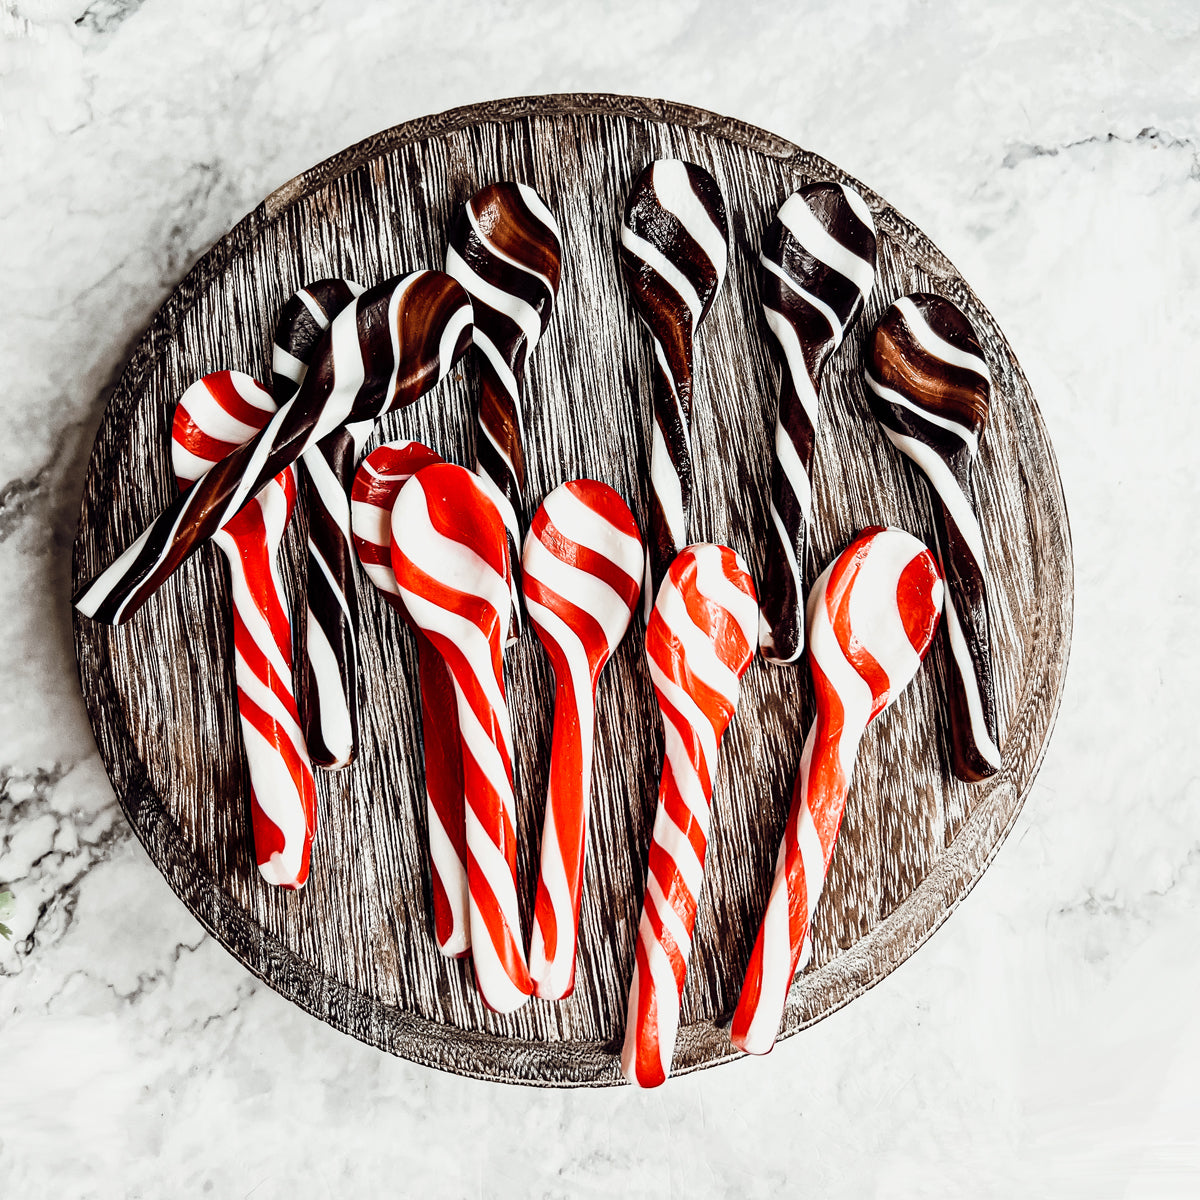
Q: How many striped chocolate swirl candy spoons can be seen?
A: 6